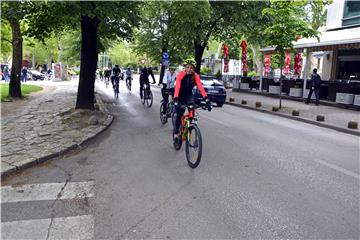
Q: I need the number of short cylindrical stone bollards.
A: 7